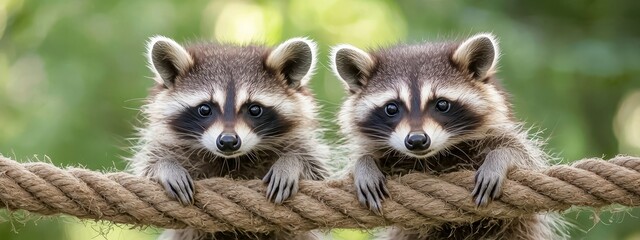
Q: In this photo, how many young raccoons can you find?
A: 2